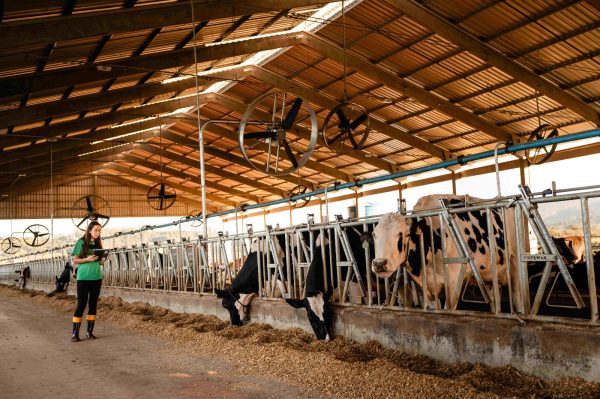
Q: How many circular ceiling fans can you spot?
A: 9